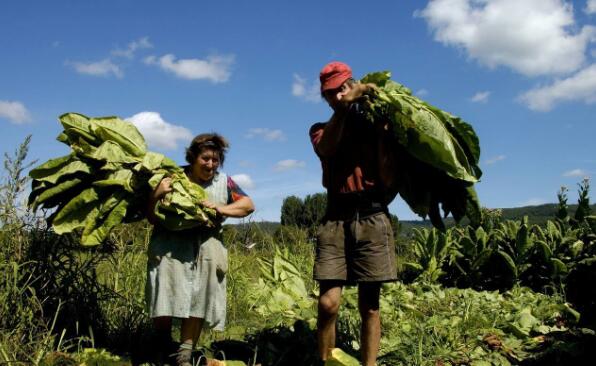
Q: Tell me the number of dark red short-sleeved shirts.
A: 1